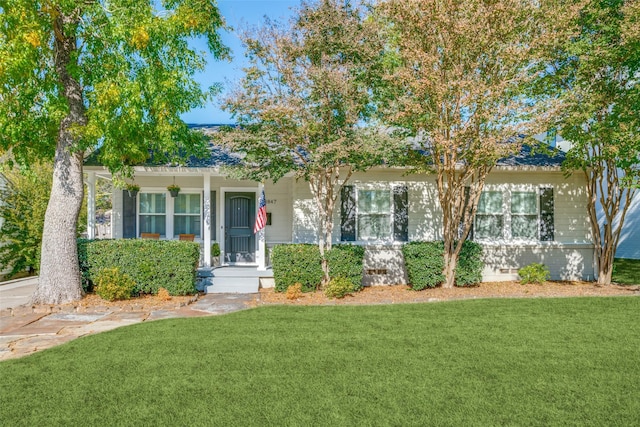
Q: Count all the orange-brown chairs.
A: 2